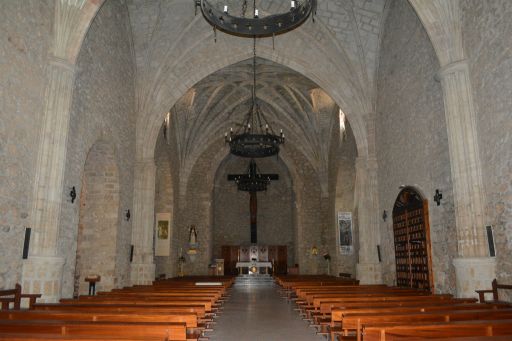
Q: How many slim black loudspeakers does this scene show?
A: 4